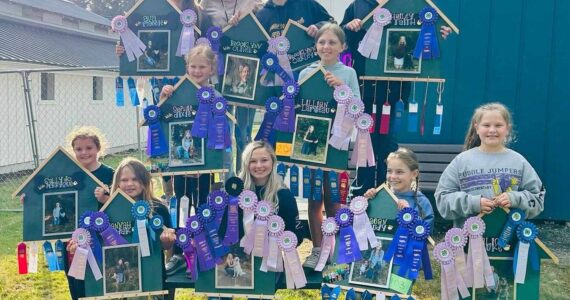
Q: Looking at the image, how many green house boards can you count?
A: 11